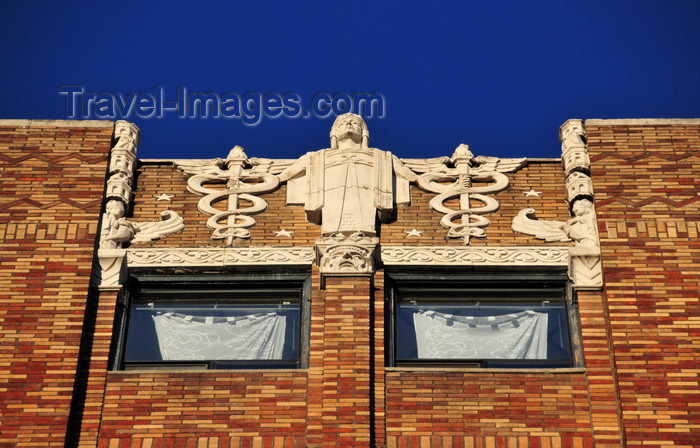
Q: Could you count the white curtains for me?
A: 2